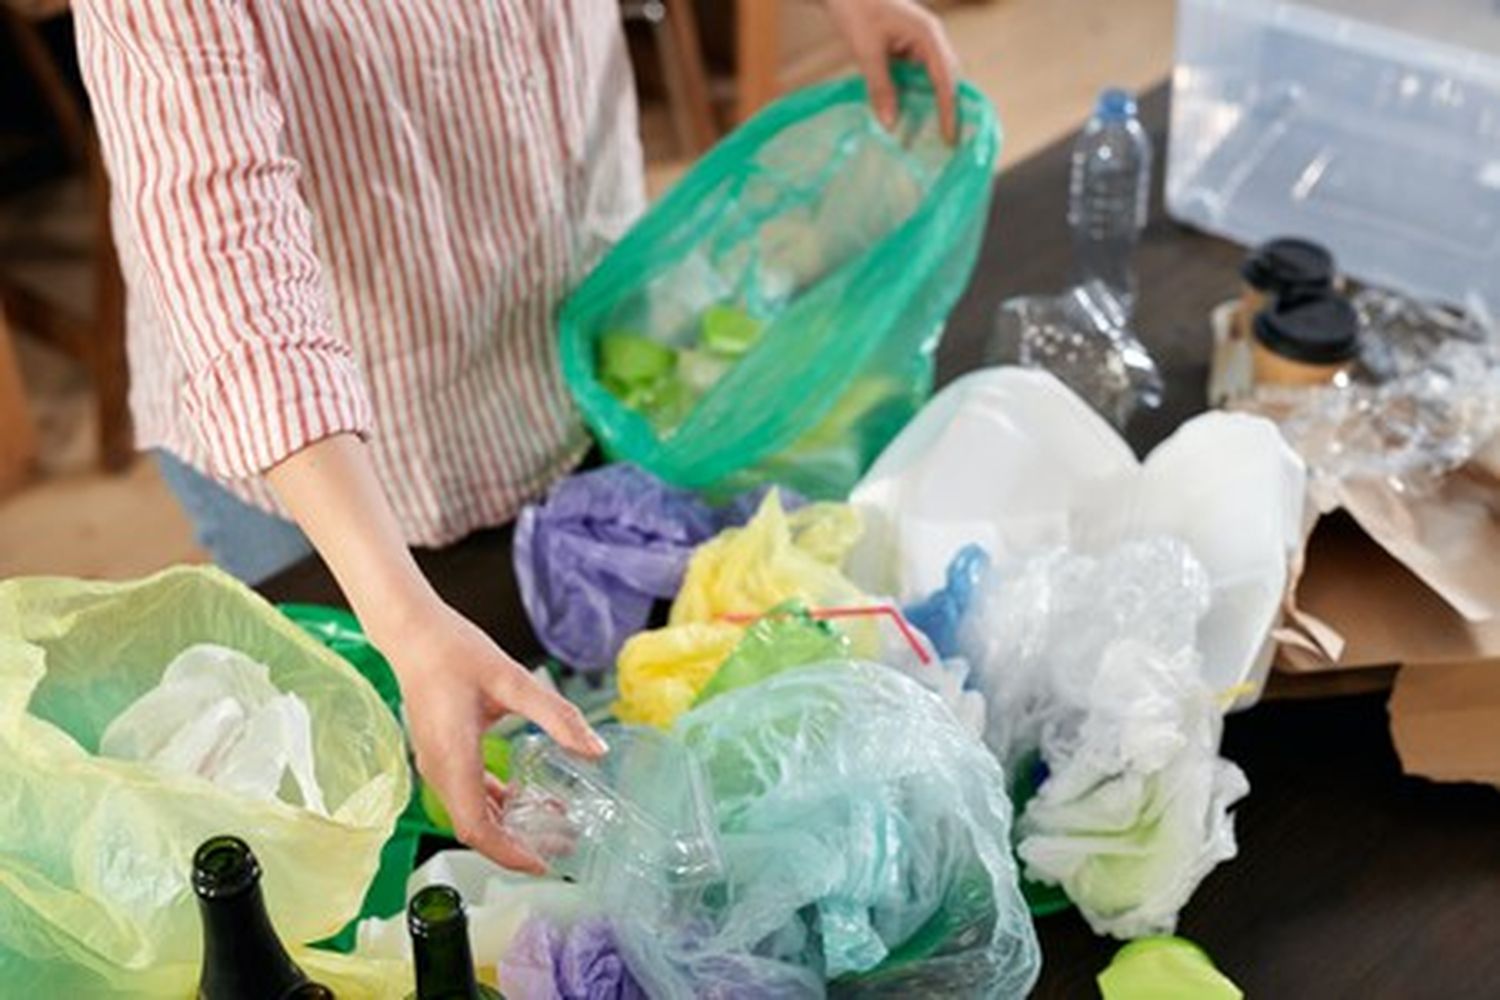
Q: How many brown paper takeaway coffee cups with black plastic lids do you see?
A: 2